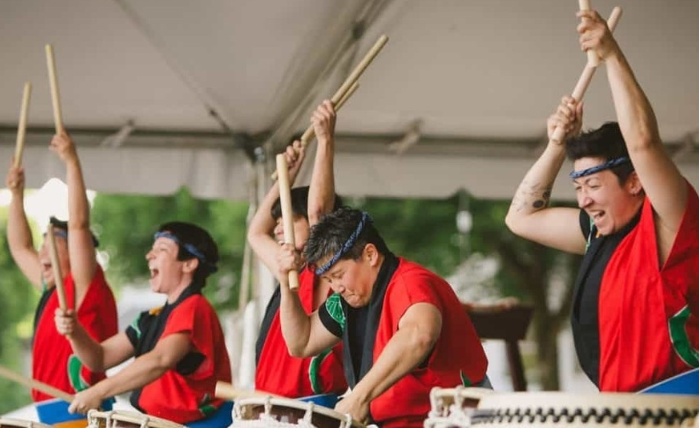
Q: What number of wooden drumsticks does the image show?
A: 10